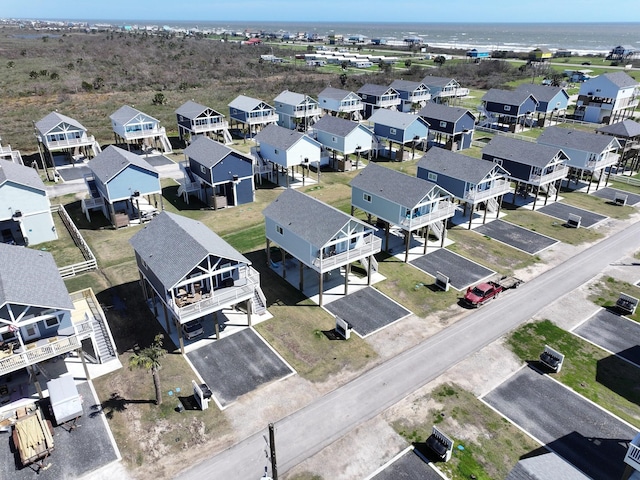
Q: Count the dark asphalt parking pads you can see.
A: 12